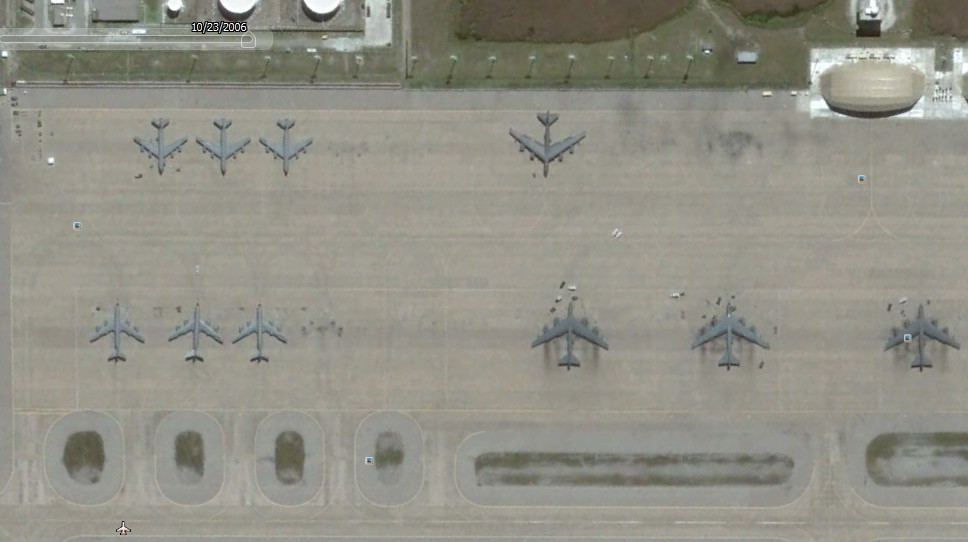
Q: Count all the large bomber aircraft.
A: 4